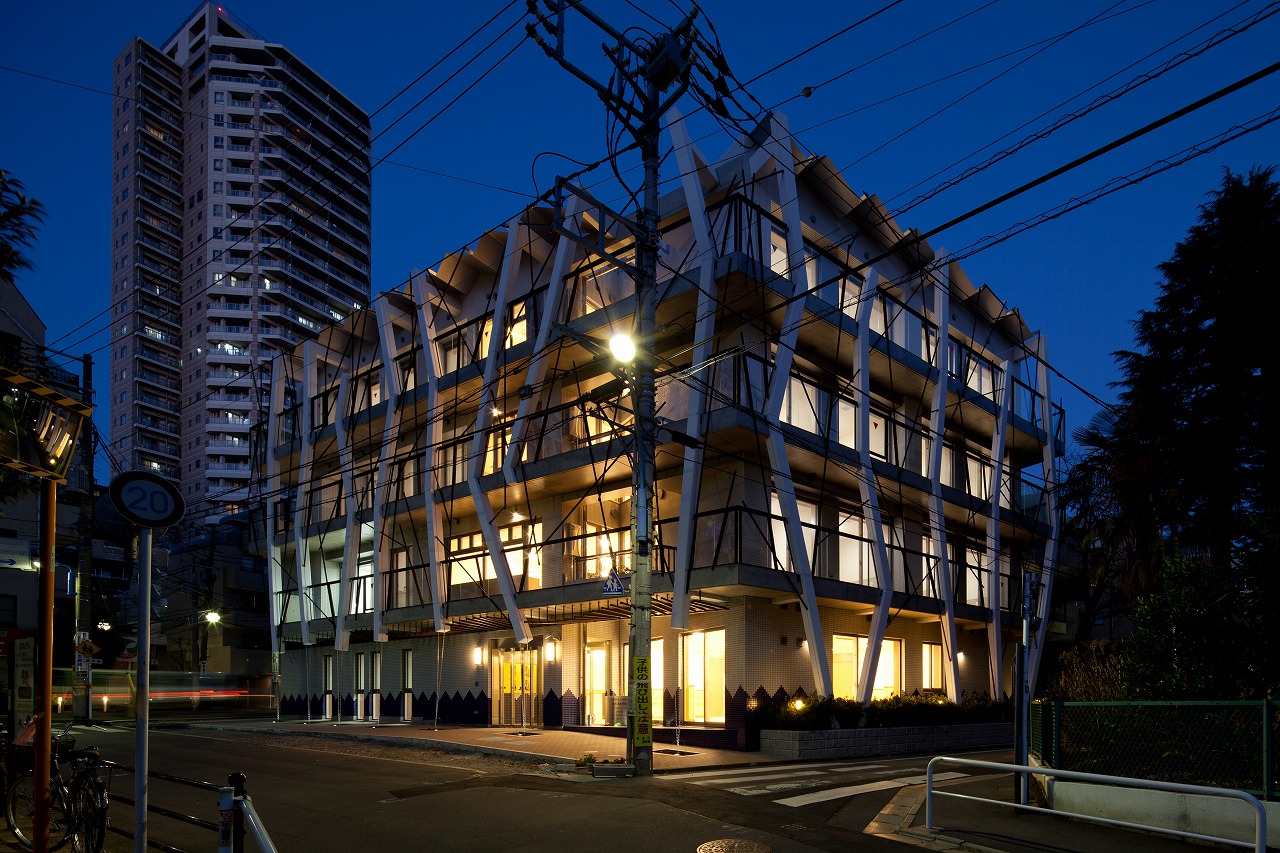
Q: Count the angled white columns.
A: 13